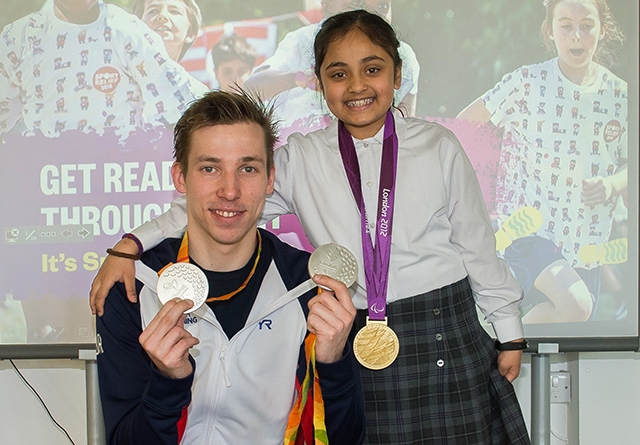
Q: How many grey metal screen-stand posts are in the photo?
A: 2